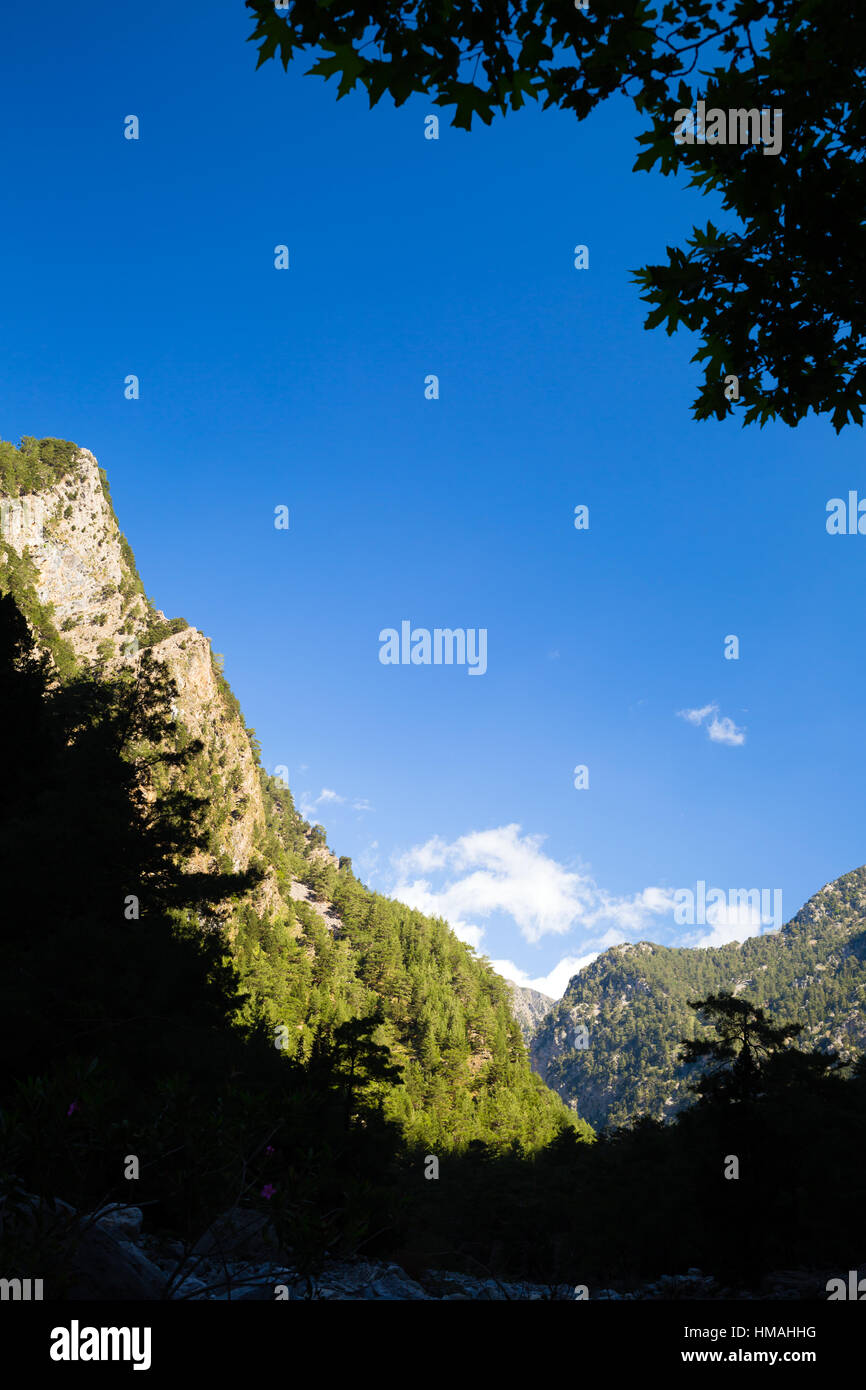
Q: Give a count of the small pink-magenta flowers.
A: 3